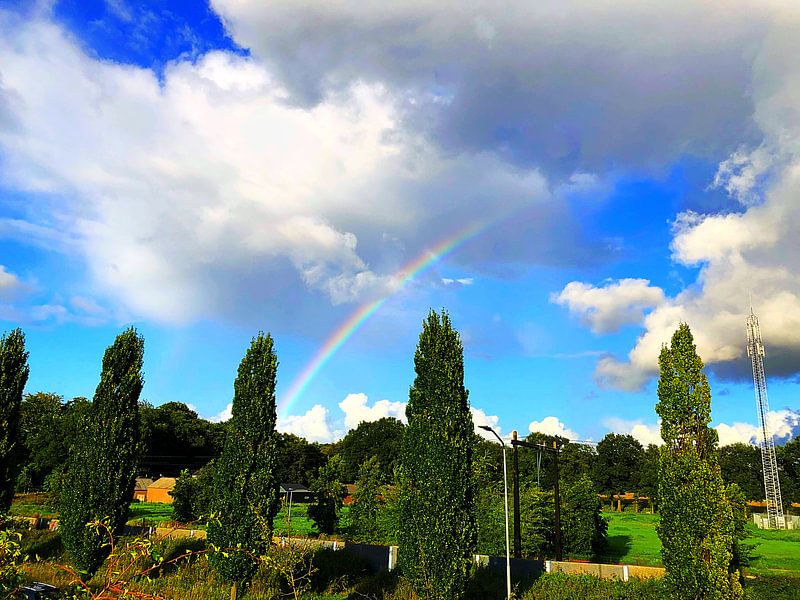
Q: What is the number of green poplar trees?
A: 5